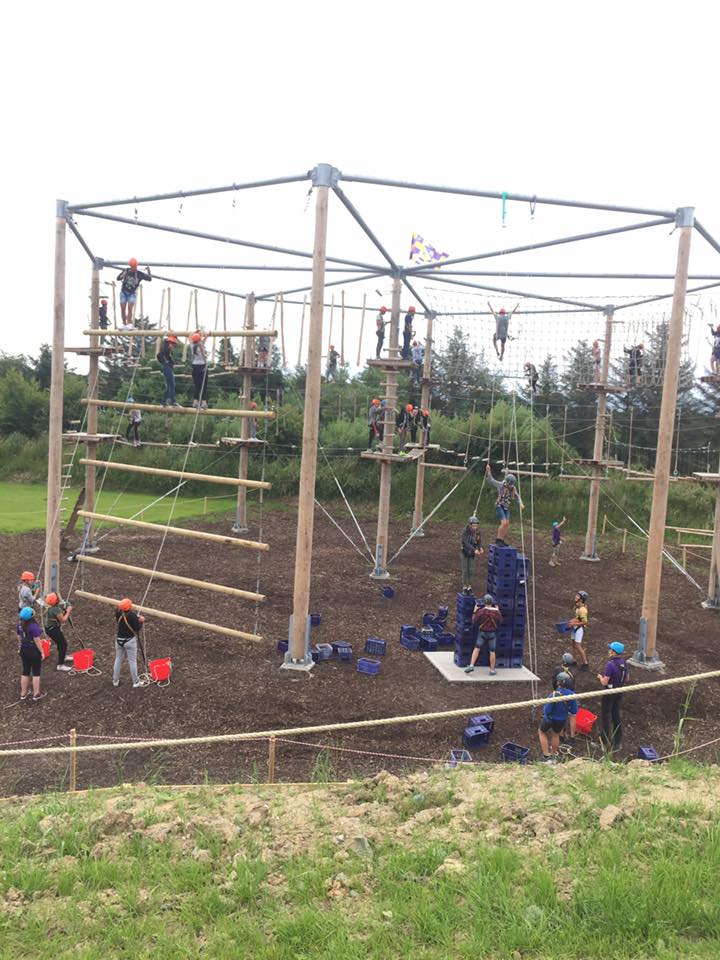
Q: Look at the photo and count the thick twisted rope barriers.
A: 1